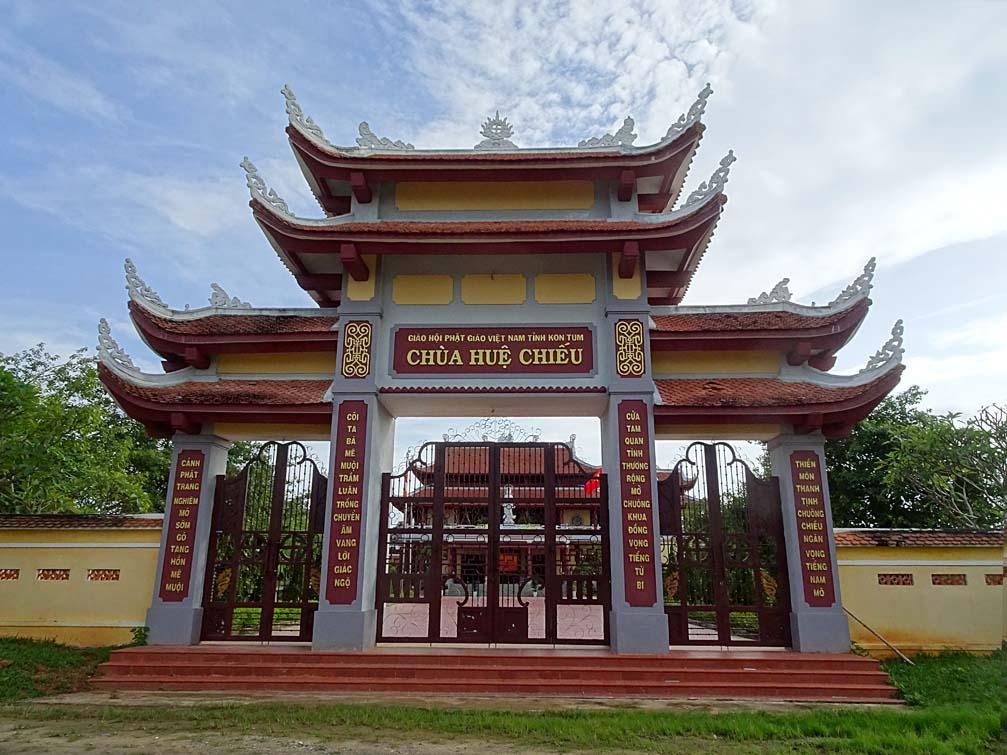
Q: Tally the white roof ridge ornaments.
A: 13